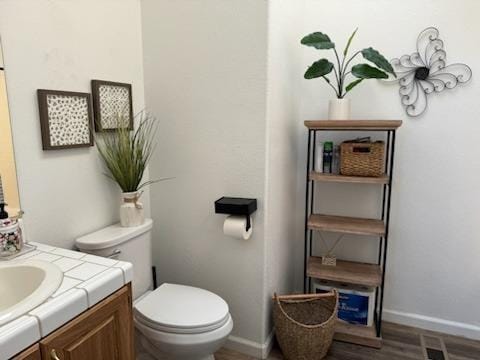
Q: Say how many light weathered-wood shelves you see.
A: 5